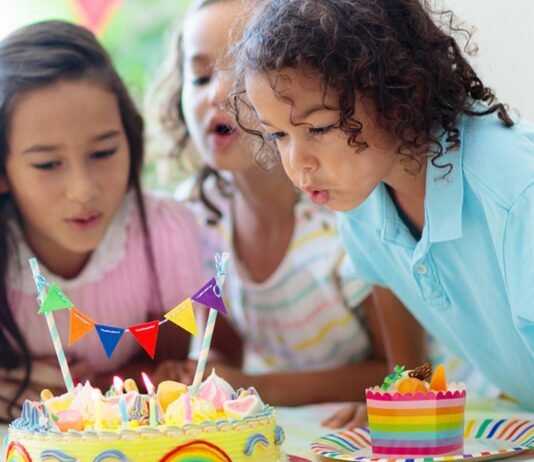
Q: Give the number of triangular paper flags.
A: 6